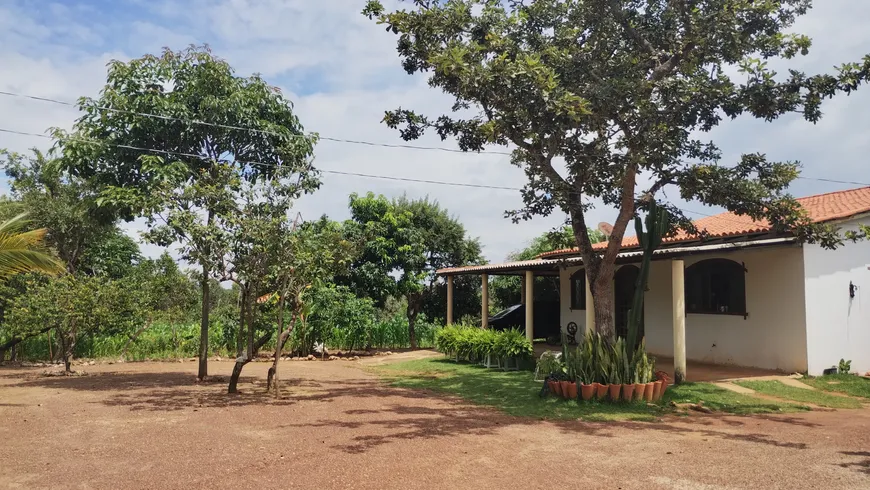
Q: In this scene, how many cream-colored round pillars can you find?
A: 5